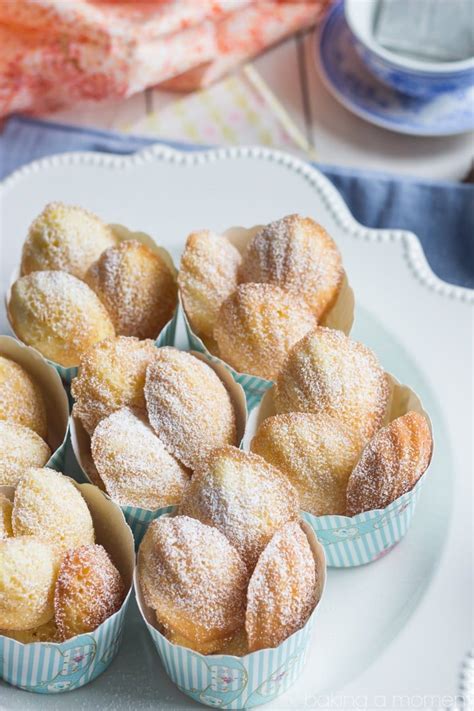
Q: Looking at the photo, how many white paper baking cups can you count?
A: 7